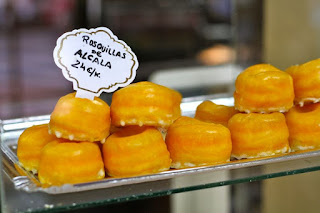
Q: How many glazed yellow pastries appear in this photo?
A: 11